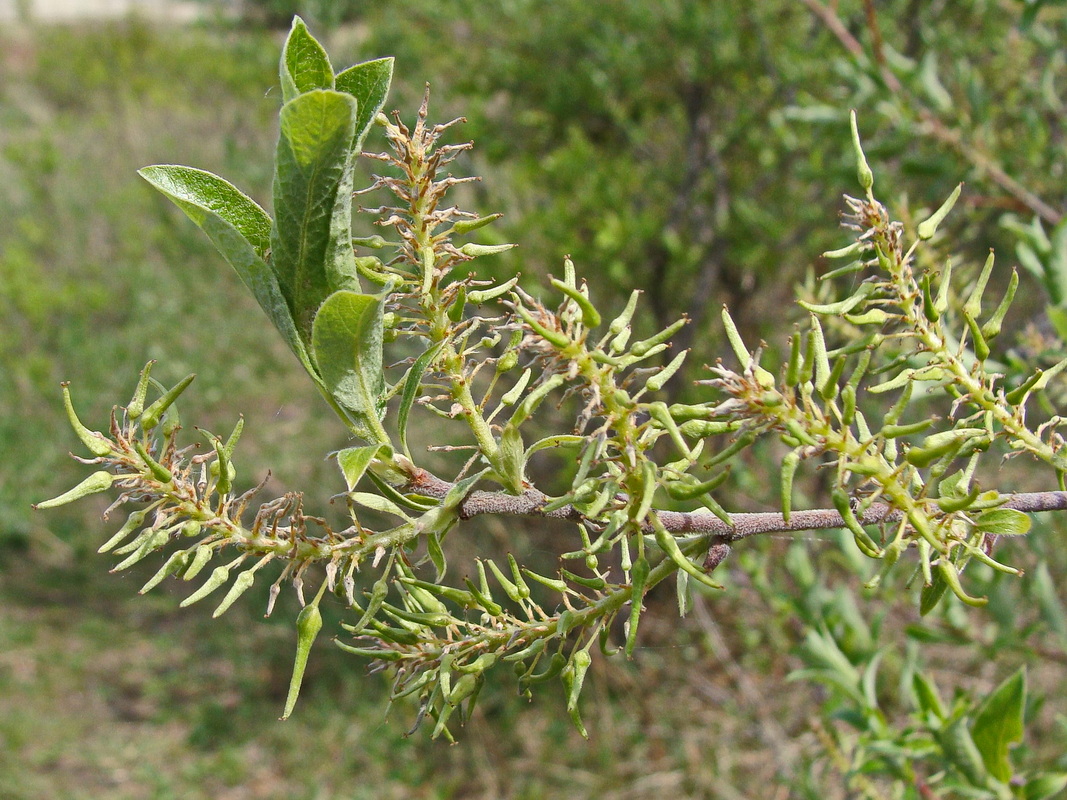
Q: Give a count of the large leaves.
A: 5